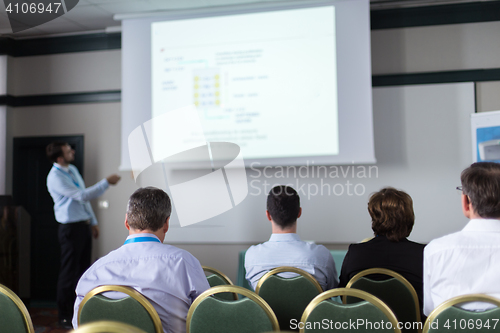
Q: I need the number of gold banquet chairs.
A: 9